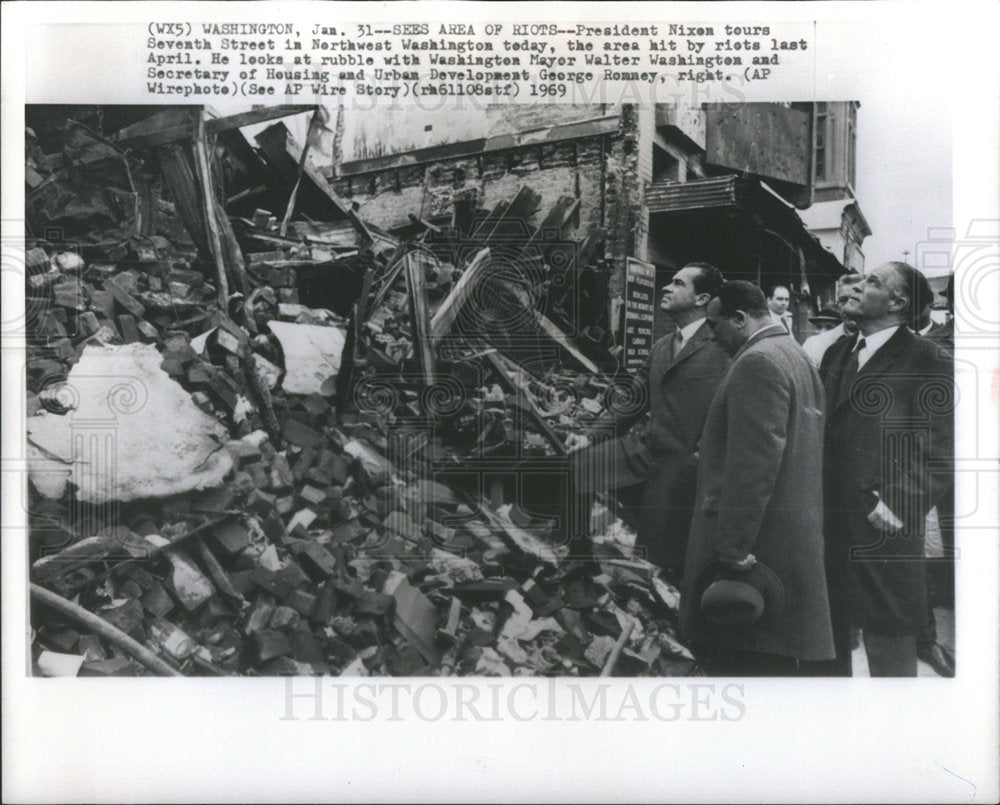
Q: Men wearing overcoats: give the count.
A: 3